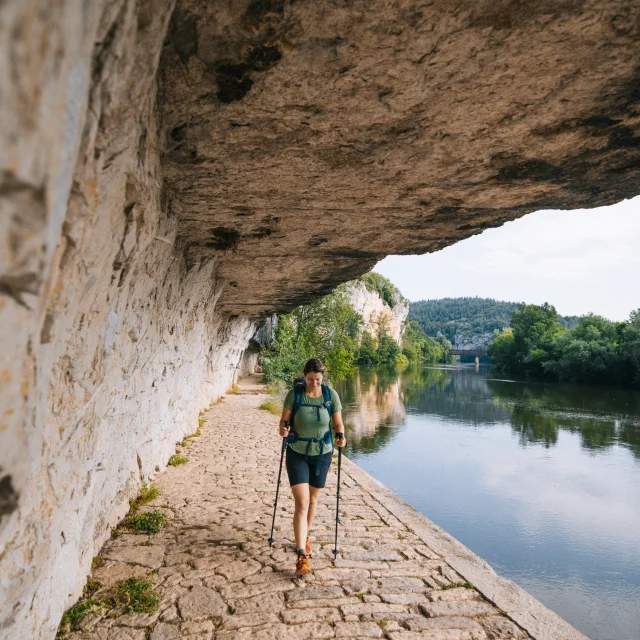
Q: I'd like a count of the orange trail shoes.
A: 2